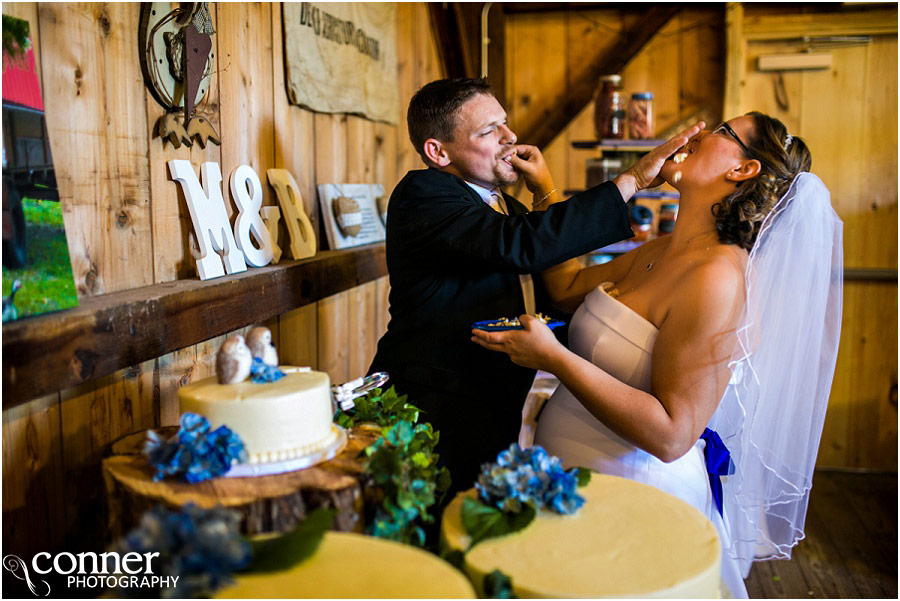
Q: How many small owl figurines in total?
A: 2